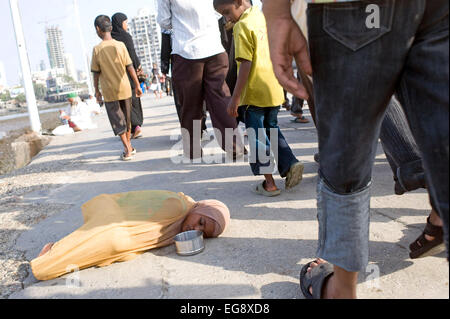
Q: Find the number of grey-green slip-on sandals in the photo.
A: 2